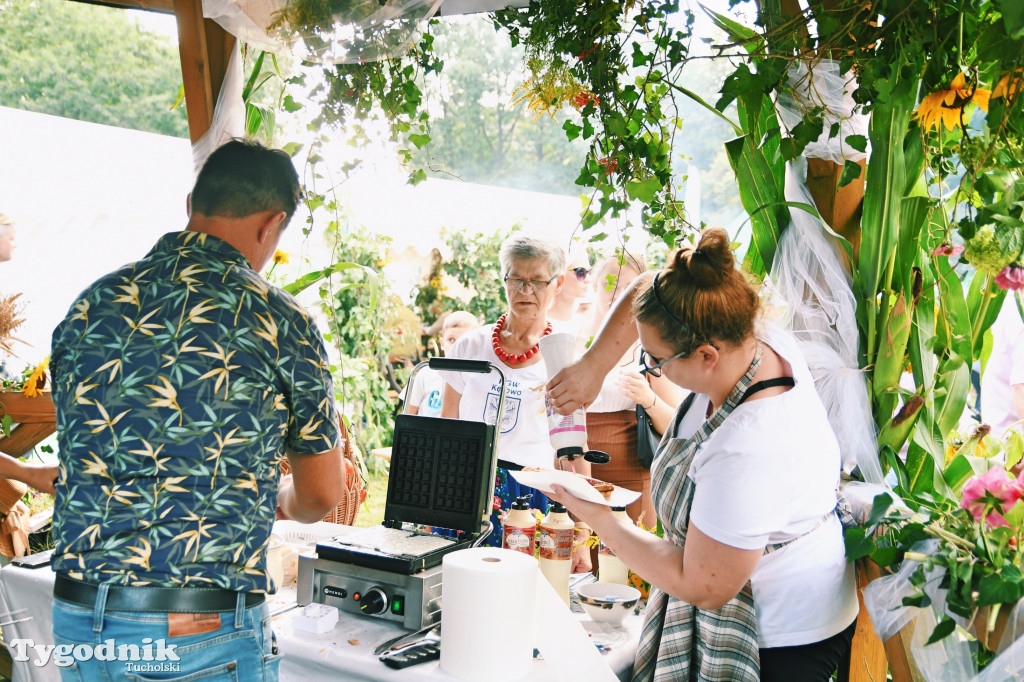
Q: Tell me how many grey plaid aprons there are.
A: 1